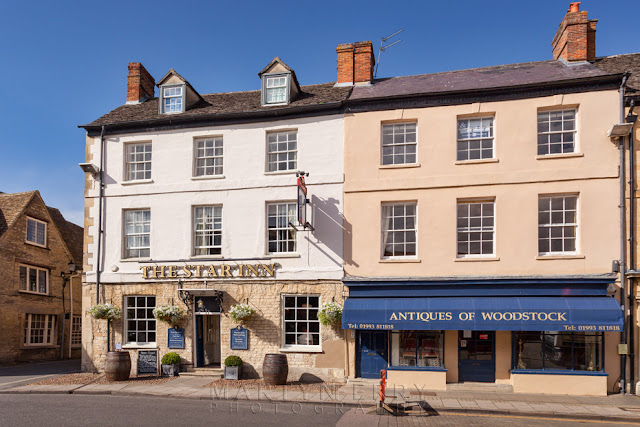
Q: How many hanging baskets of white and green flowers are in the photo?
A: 4